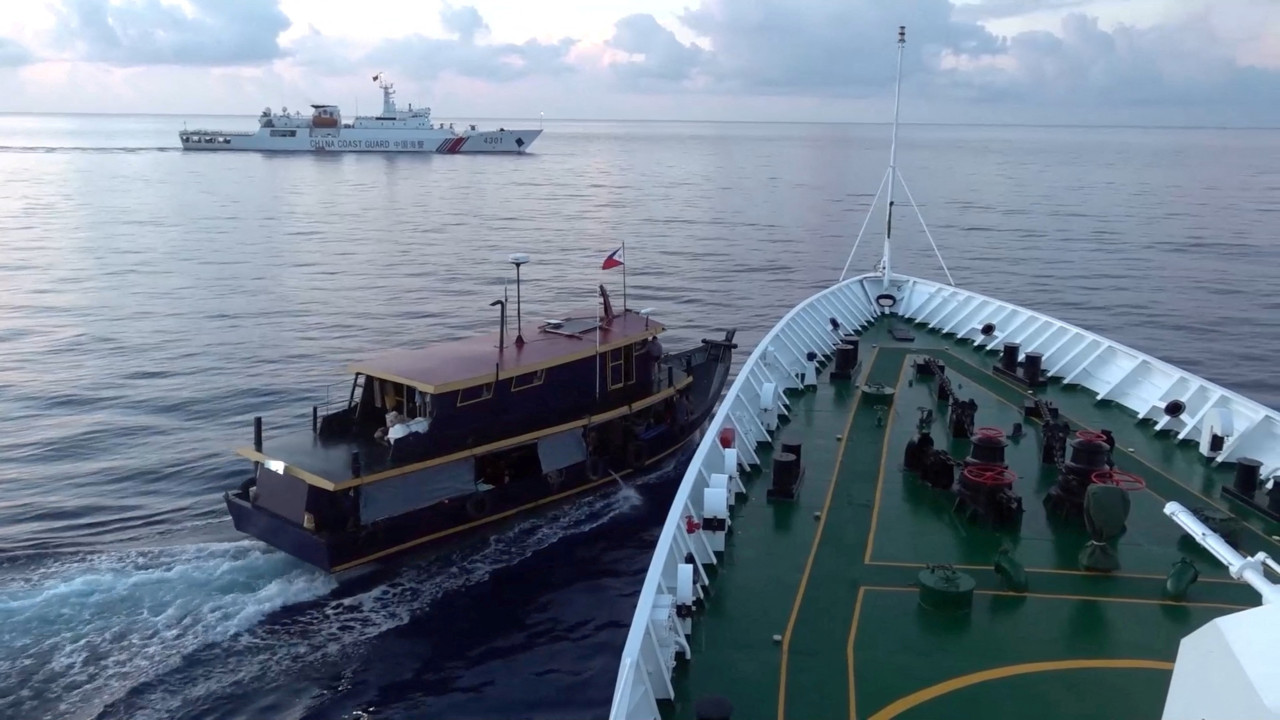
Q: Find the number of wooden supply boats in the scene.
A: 1